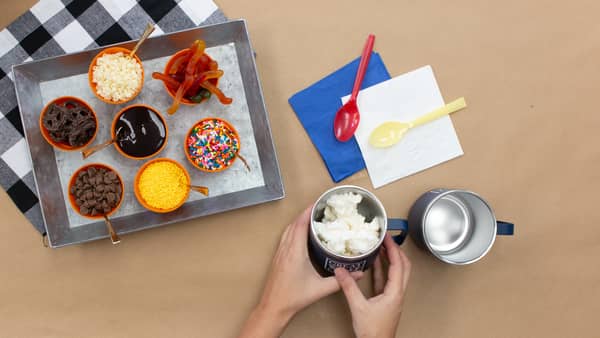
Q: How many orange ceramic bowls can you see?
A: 7